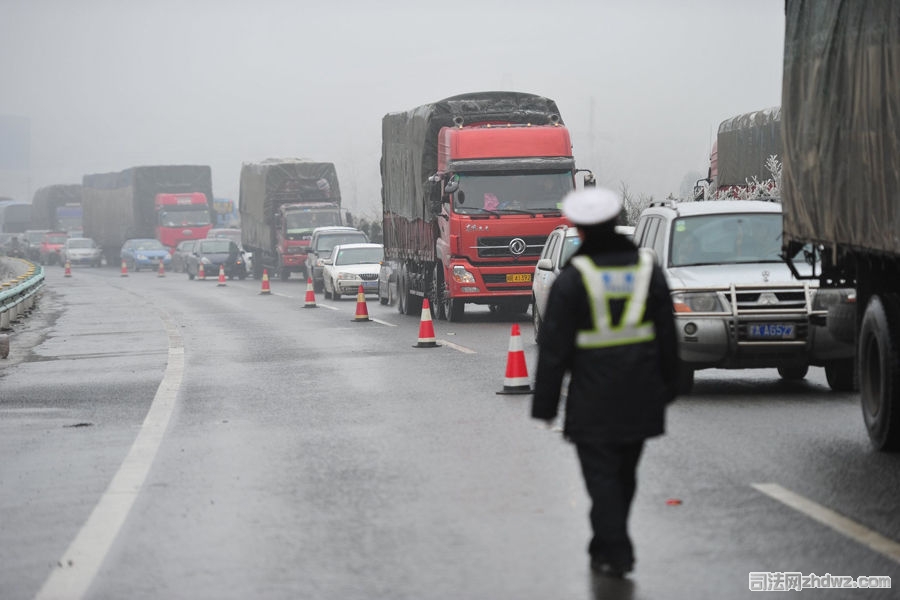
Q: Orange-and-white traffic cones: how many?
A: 10